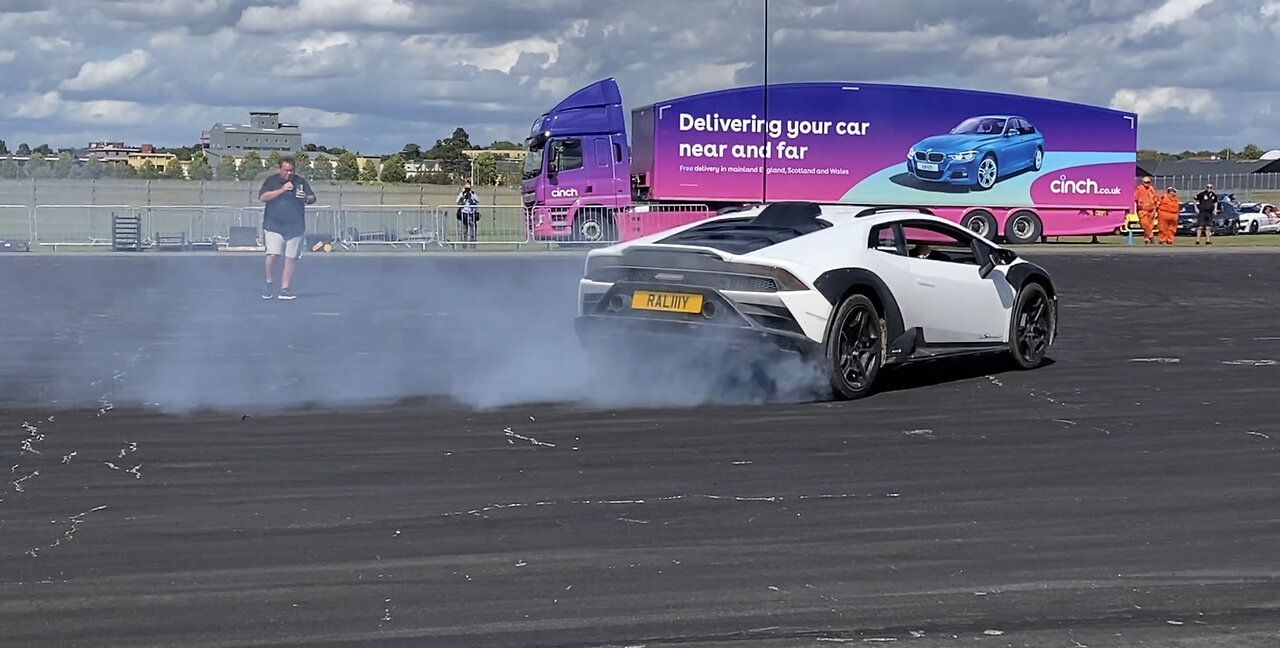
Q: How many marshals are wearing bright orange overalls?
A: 2